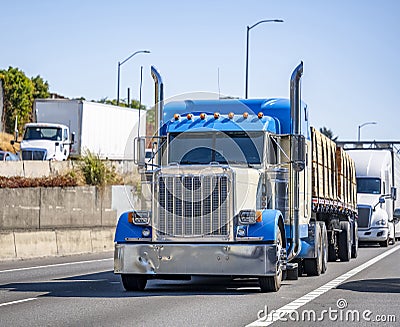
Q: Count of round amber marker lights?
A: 7